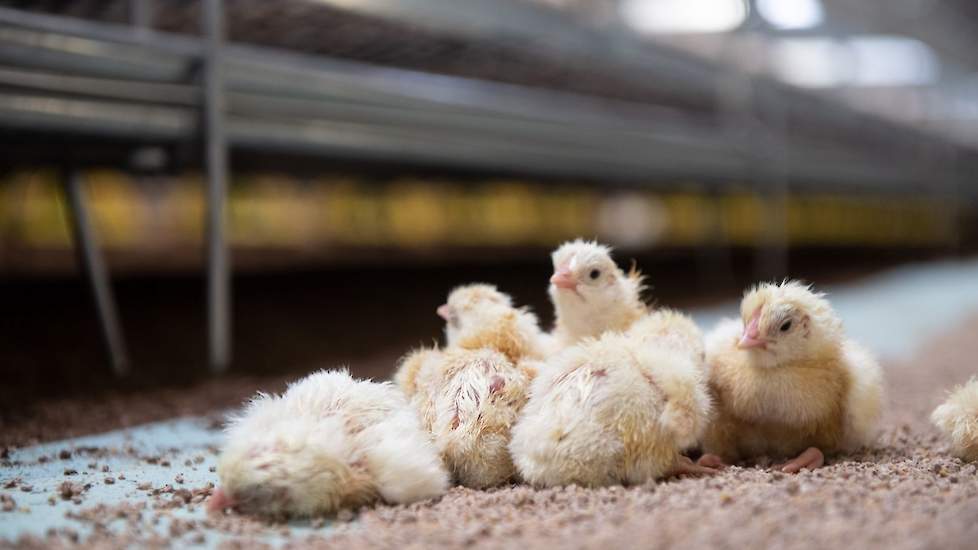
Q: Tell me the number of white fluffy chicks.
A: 7